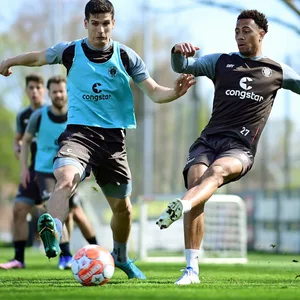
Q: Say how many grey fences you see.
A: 1